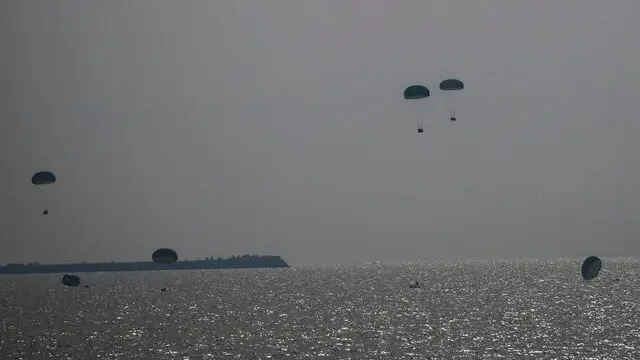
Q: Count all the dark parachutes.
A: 6